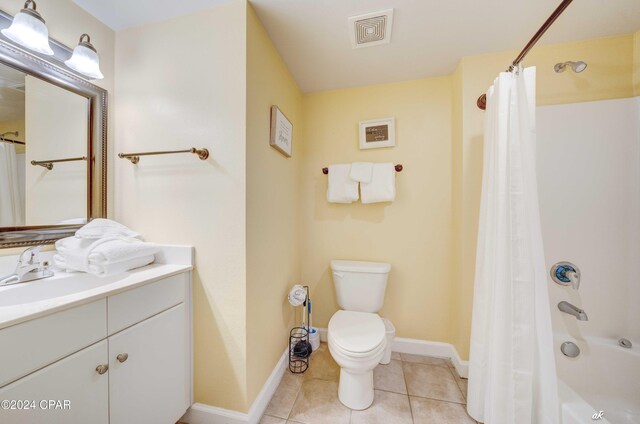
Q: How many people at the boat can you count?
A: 0